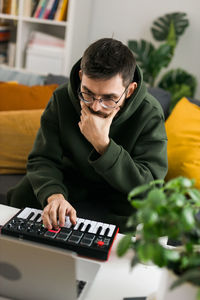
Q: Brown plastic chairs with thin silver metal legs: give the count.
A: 0